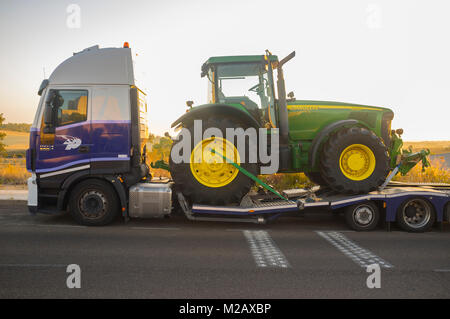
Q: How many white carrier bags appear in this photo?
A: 0